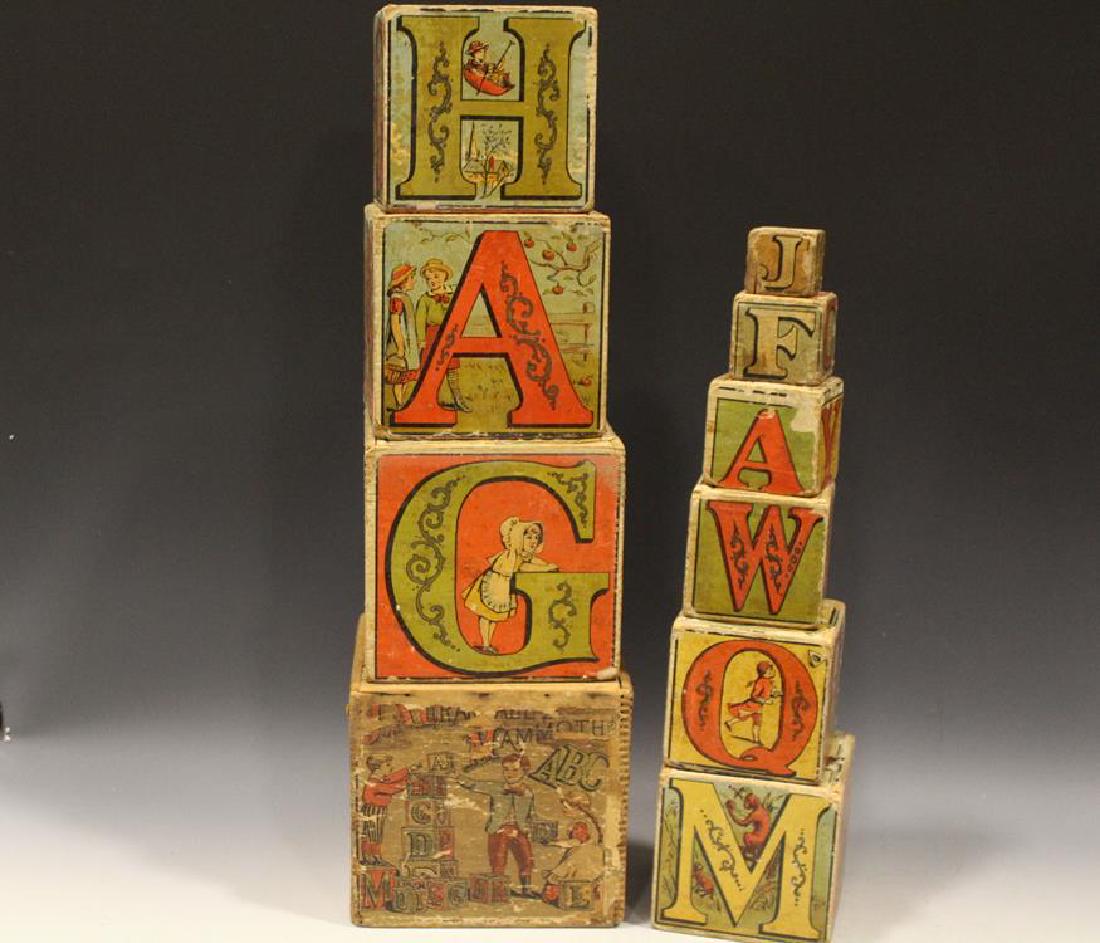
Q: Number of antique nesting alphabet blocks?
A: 10